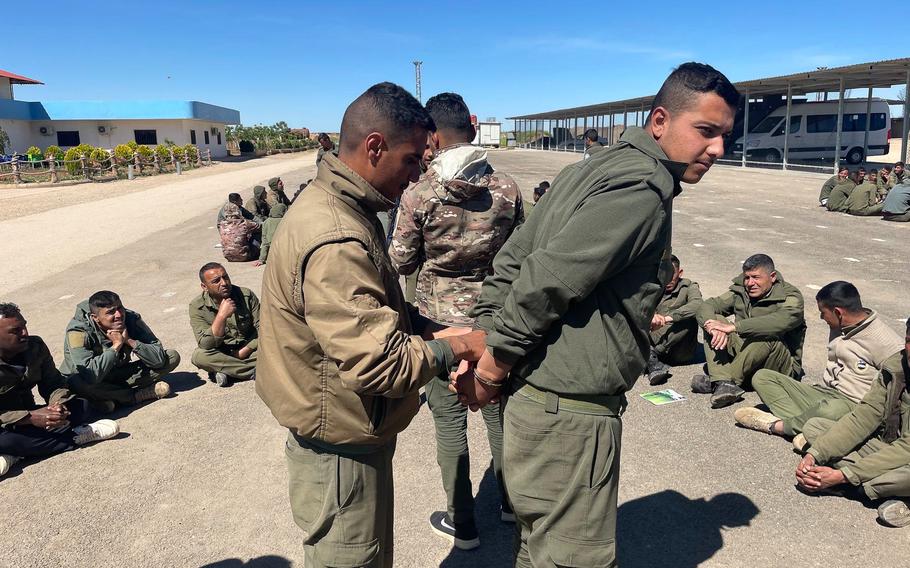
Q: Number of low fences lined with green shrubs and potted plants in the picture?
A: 1